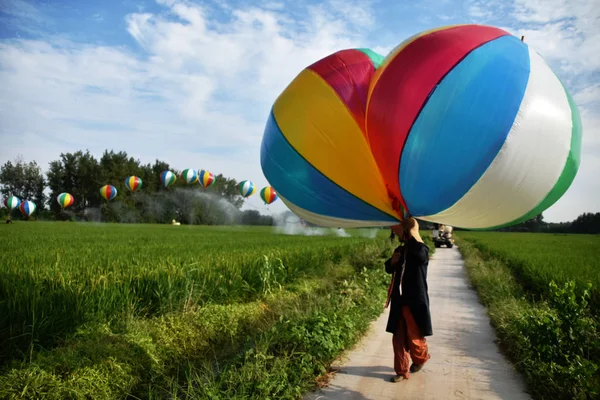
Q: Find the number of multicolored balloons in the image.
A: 12